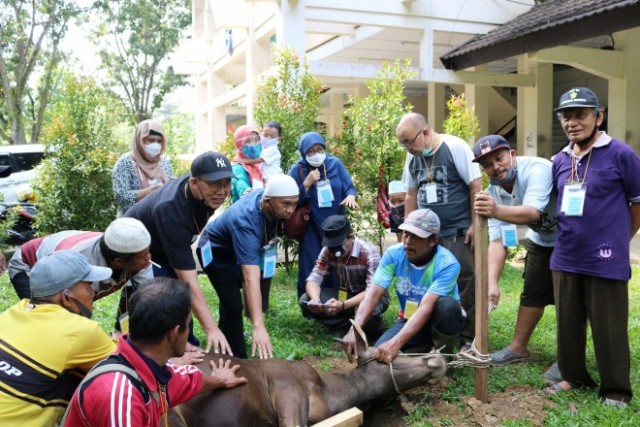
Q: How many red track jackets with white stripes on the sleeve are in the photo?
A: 1